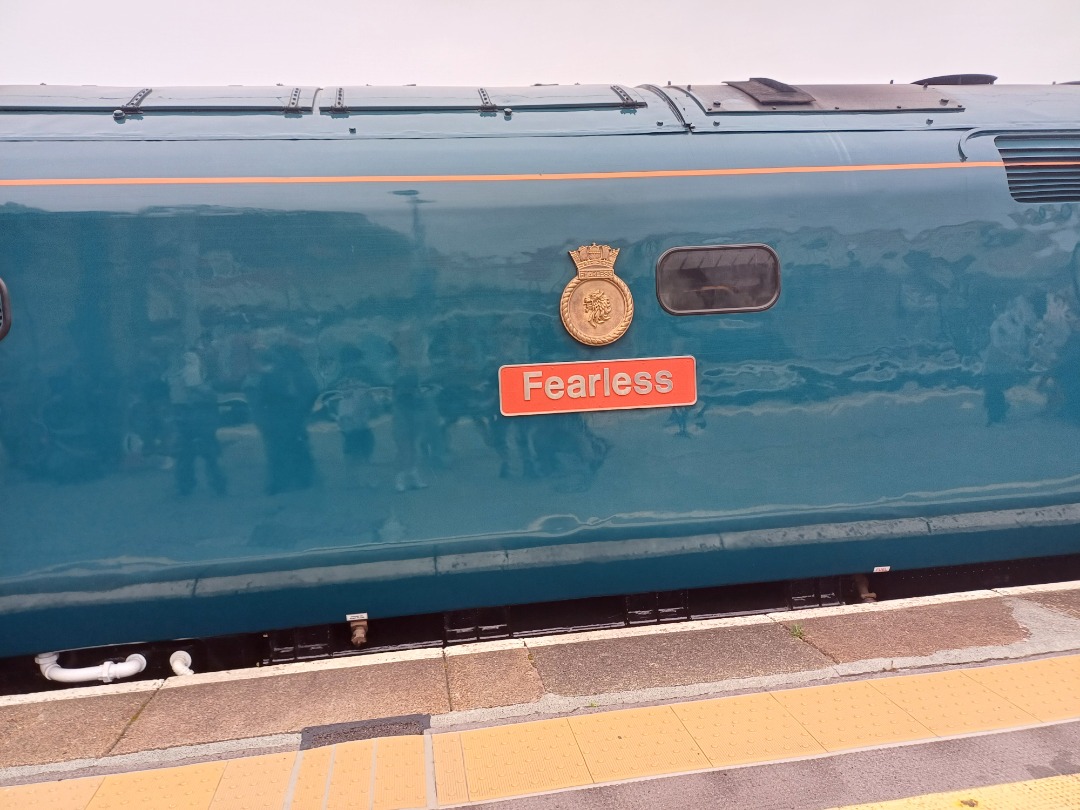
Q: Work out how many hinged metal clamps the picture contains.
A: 5